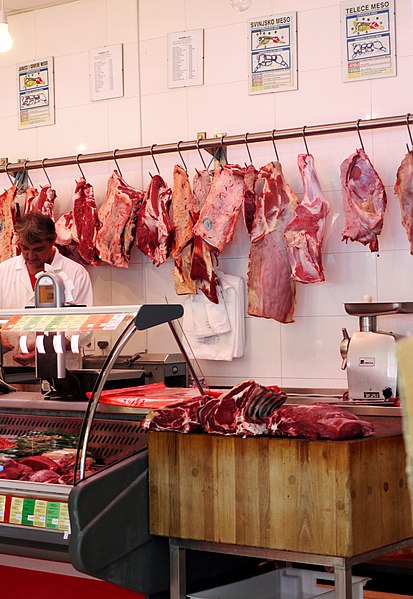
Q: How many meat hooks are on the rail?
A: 14